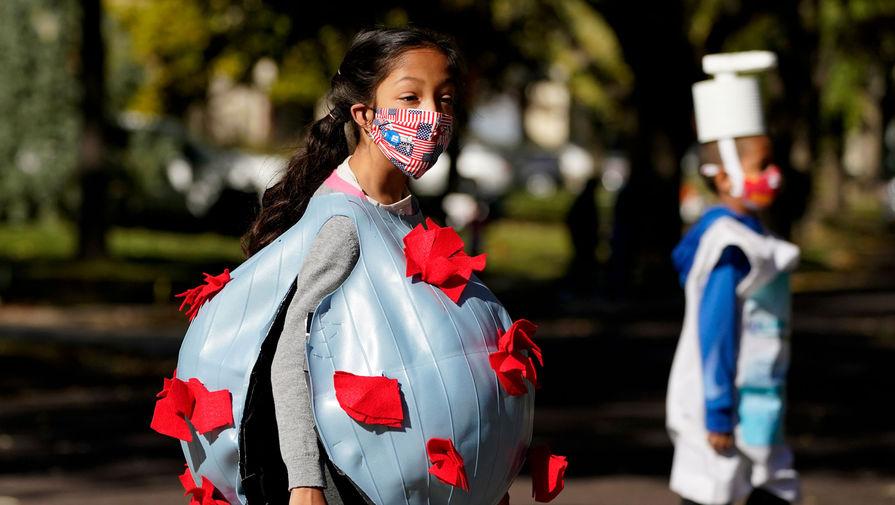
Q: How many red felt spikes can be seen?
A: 8